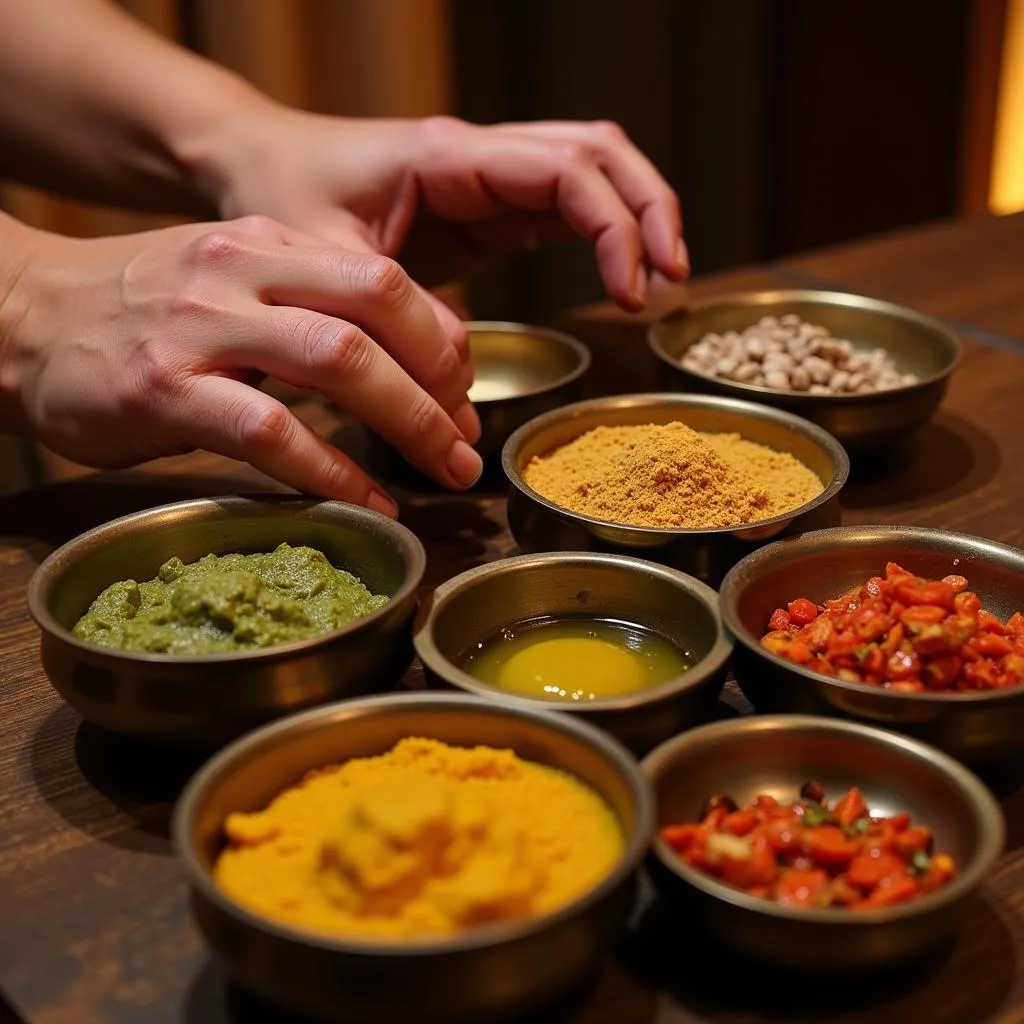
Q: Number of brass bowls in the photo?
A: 8